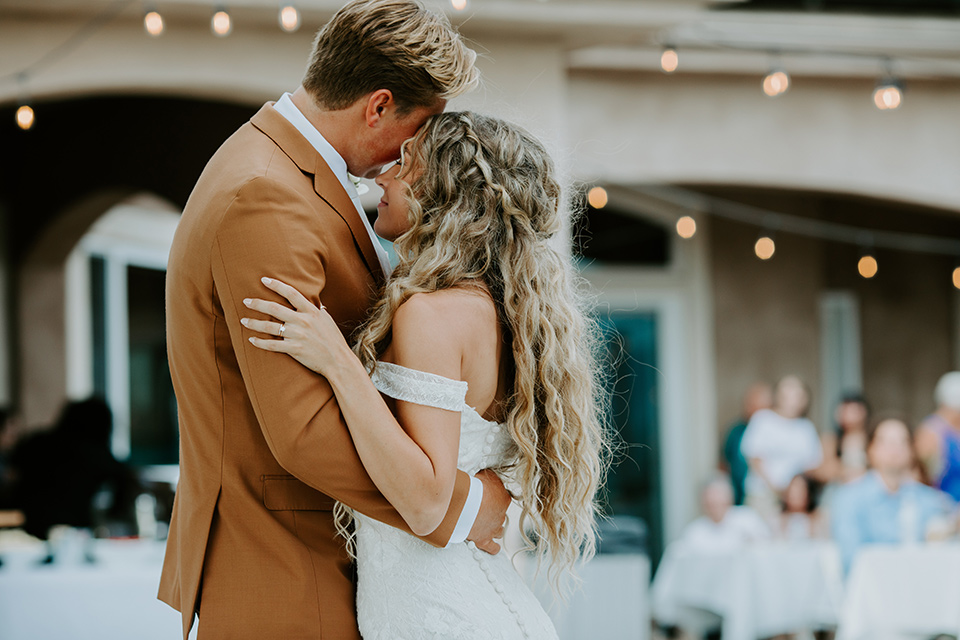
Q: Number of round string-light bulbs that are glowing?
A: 13